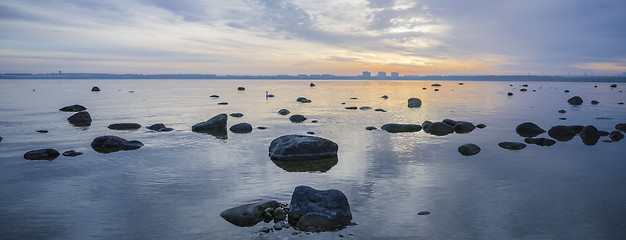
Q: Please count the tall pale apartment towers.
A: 3